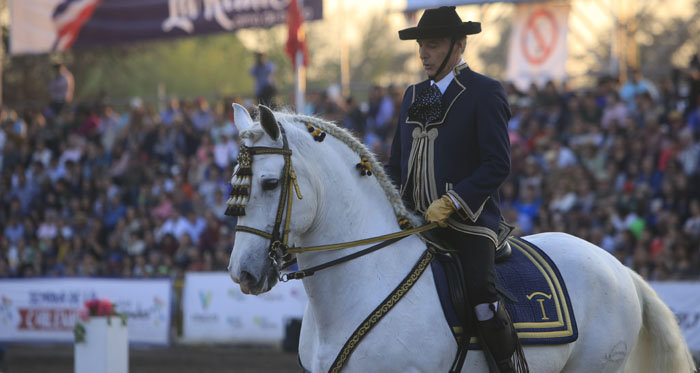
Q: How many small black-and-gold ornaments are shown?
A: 3